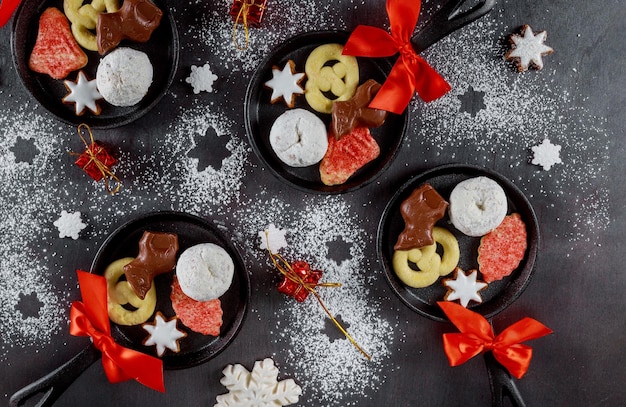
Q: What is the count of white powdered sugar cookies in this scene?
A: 4